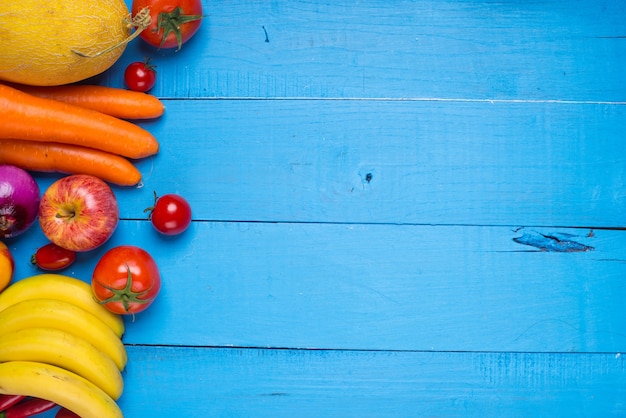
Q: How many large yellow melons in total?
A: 1